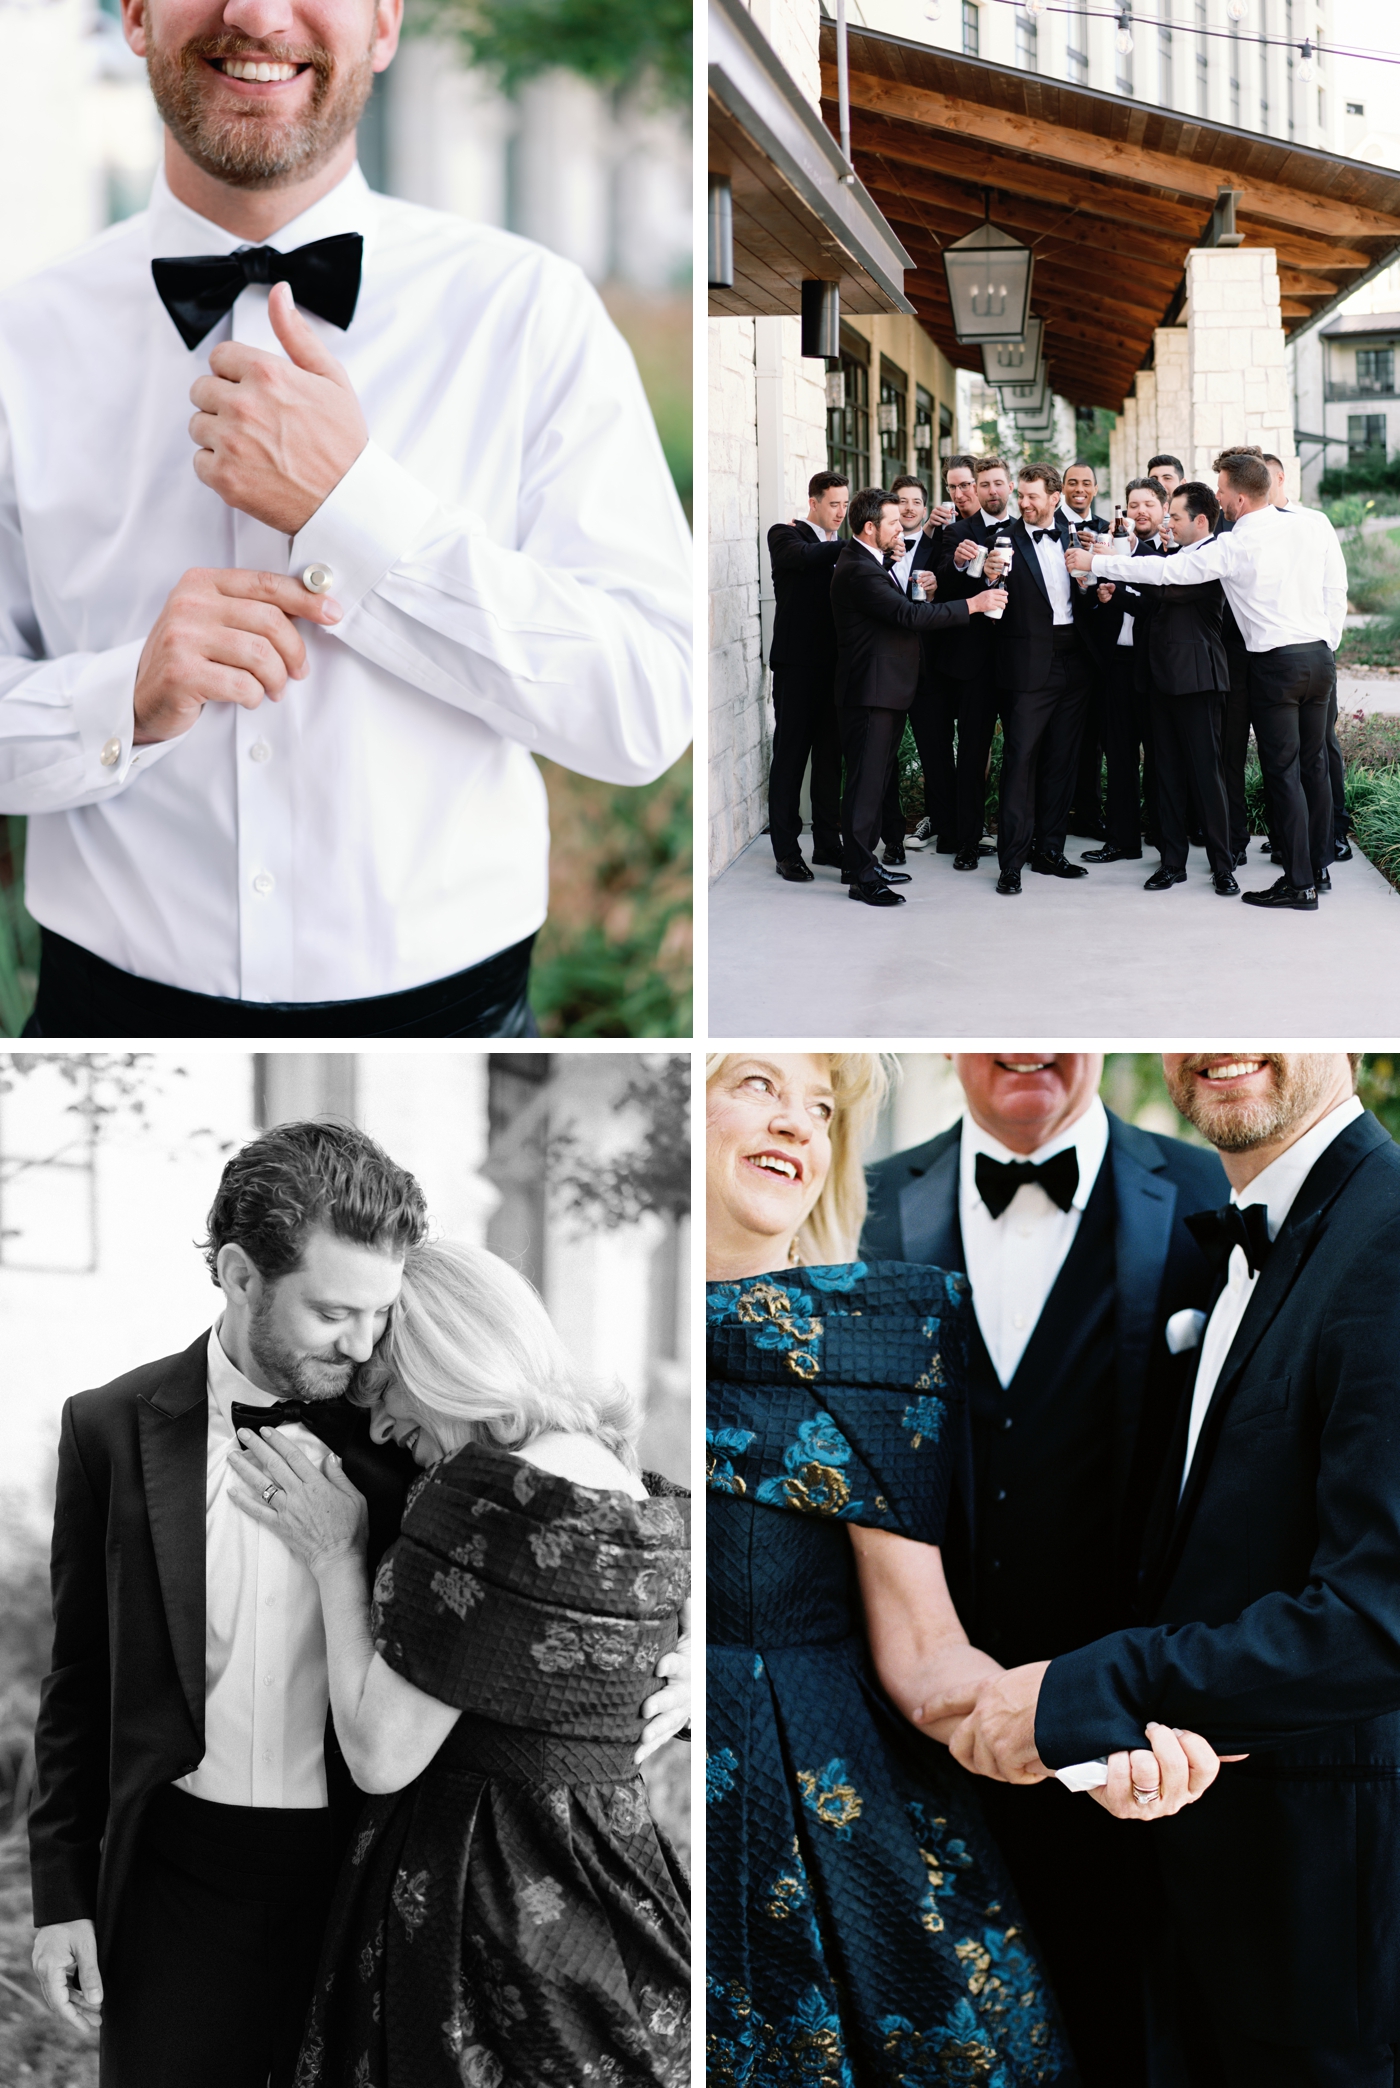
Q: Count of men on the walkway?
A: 13